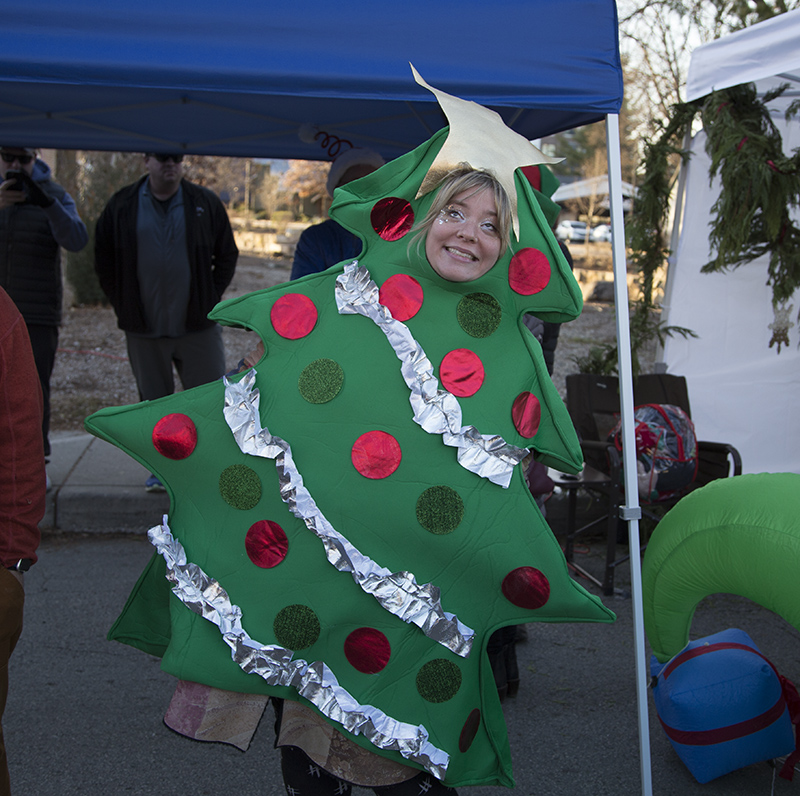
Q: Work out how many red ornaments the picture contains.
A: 12